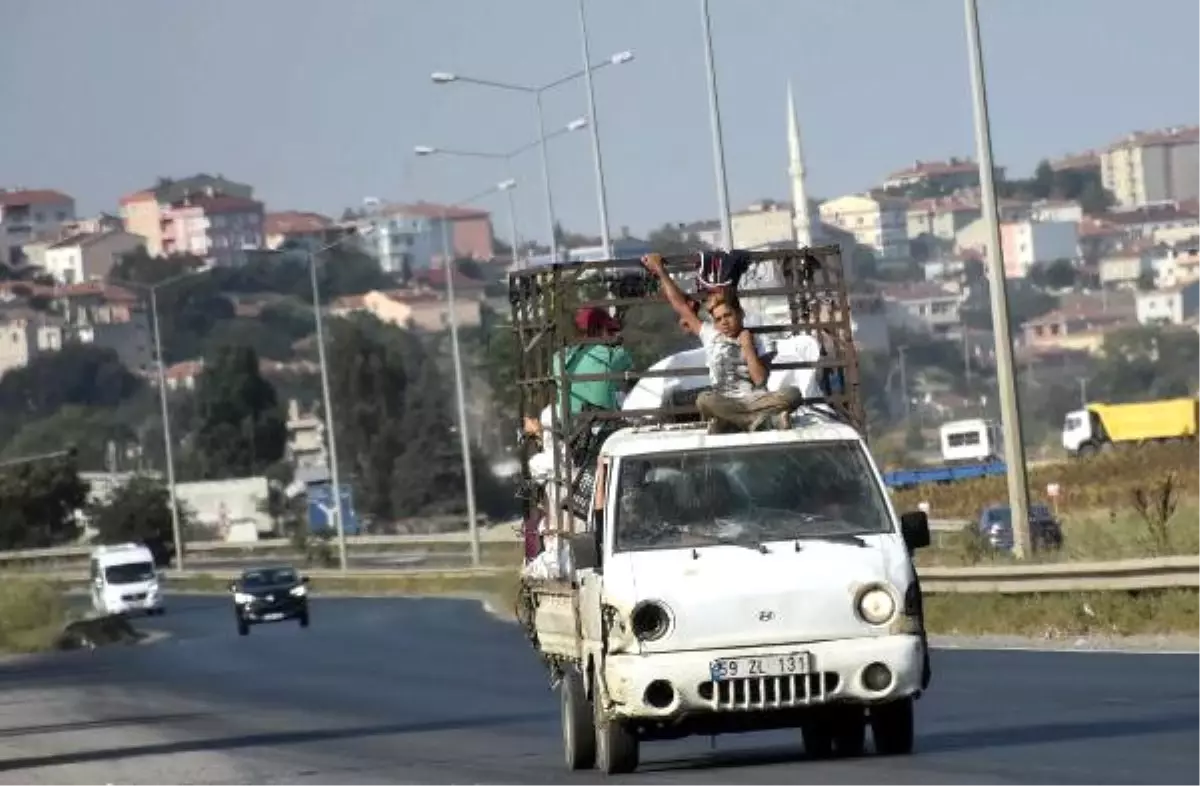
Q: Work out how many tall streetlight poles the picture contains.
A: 8